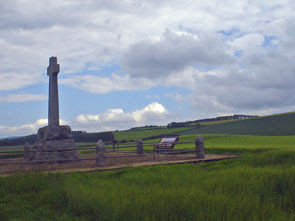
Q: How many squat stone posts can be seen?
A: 4